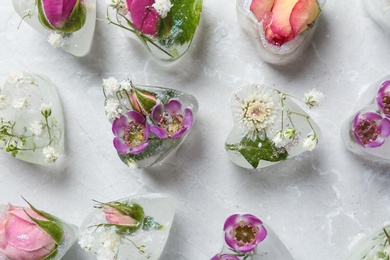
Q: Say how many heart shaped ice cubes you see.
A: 12